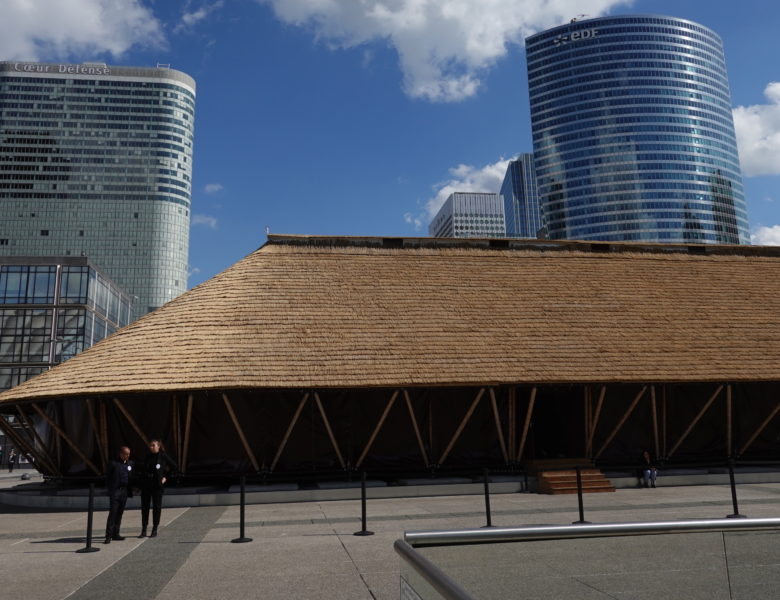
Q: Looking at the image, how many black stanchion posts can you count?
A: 6